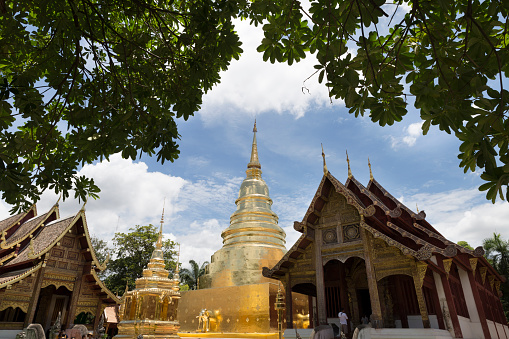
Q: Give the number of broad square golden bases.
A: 1